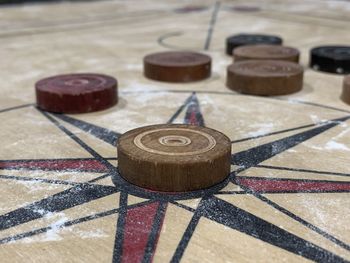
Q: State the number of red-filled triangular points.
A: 4